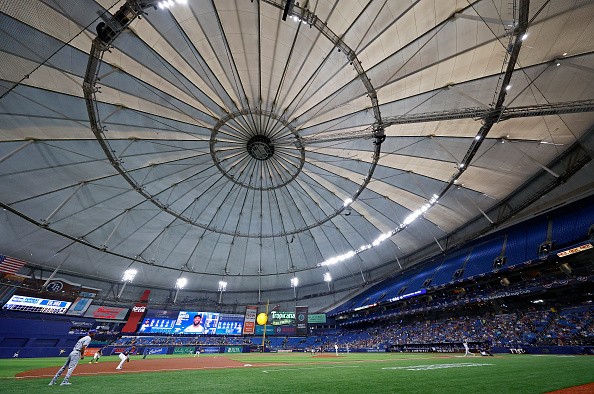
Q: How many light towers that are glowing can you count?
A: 5